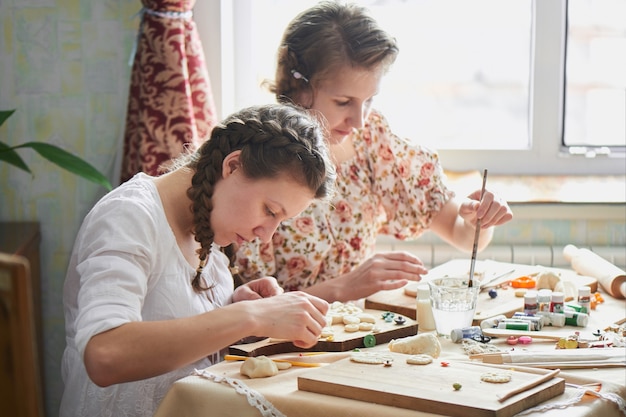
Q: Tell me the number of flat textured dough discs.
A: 3